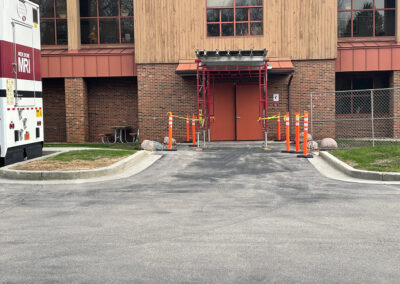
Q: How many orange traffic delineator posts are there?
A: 7